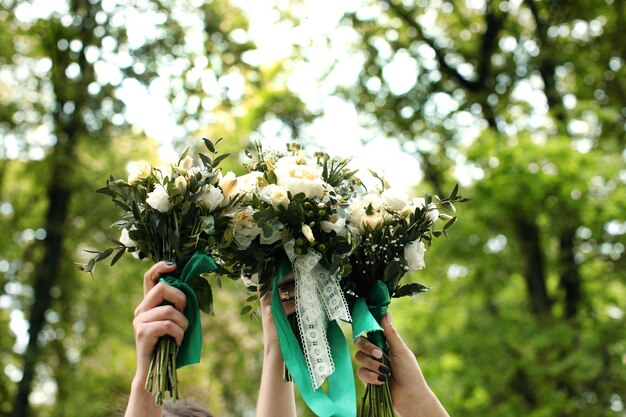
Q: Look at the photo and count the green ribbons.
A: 3